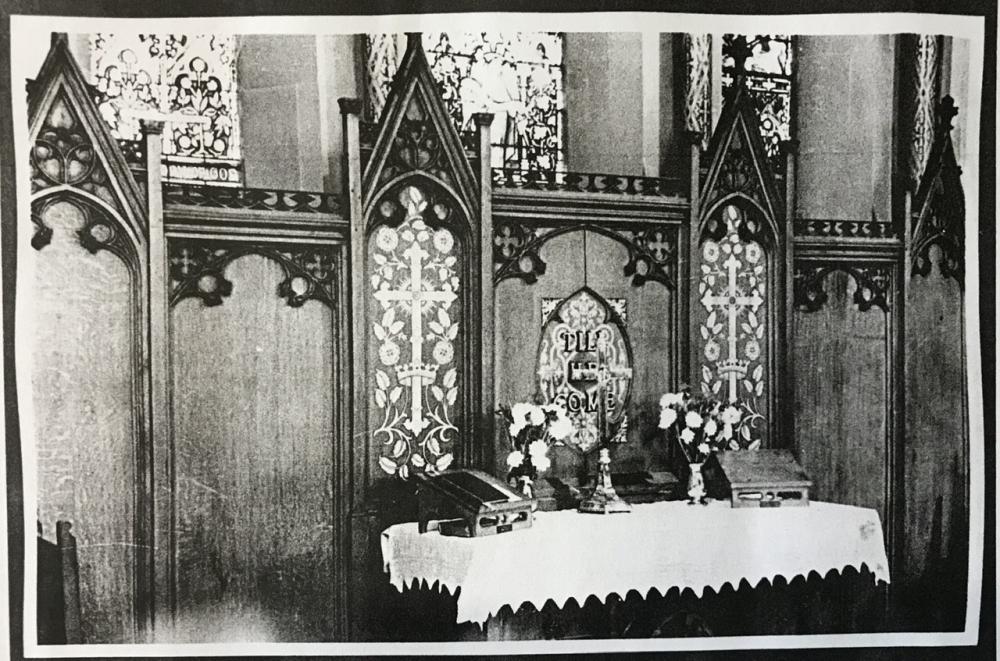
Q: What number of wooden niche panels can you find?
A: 7